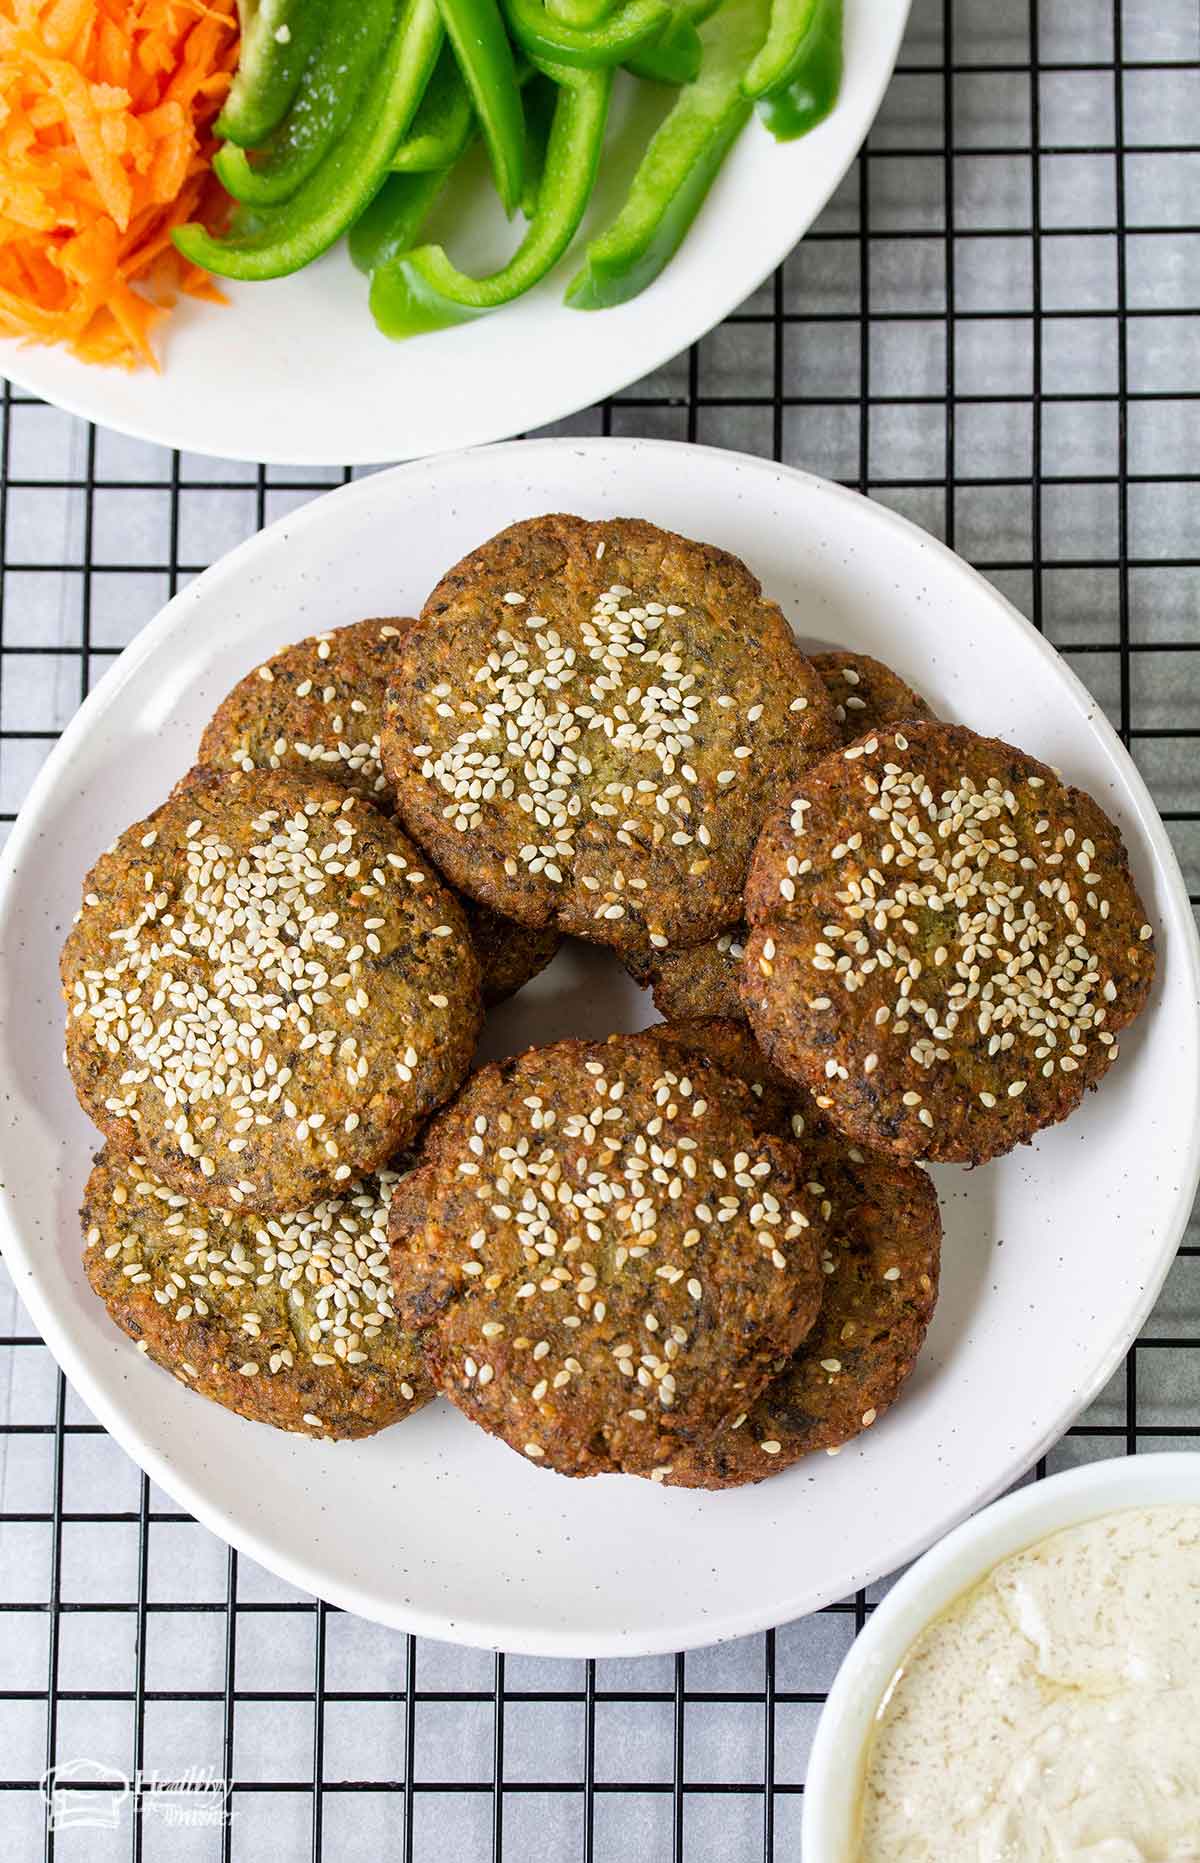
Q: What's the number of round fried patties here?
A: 8